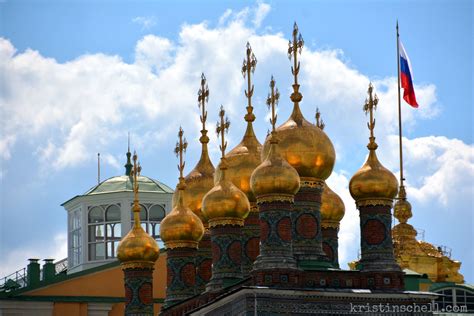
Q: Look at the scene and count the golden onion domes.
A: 9